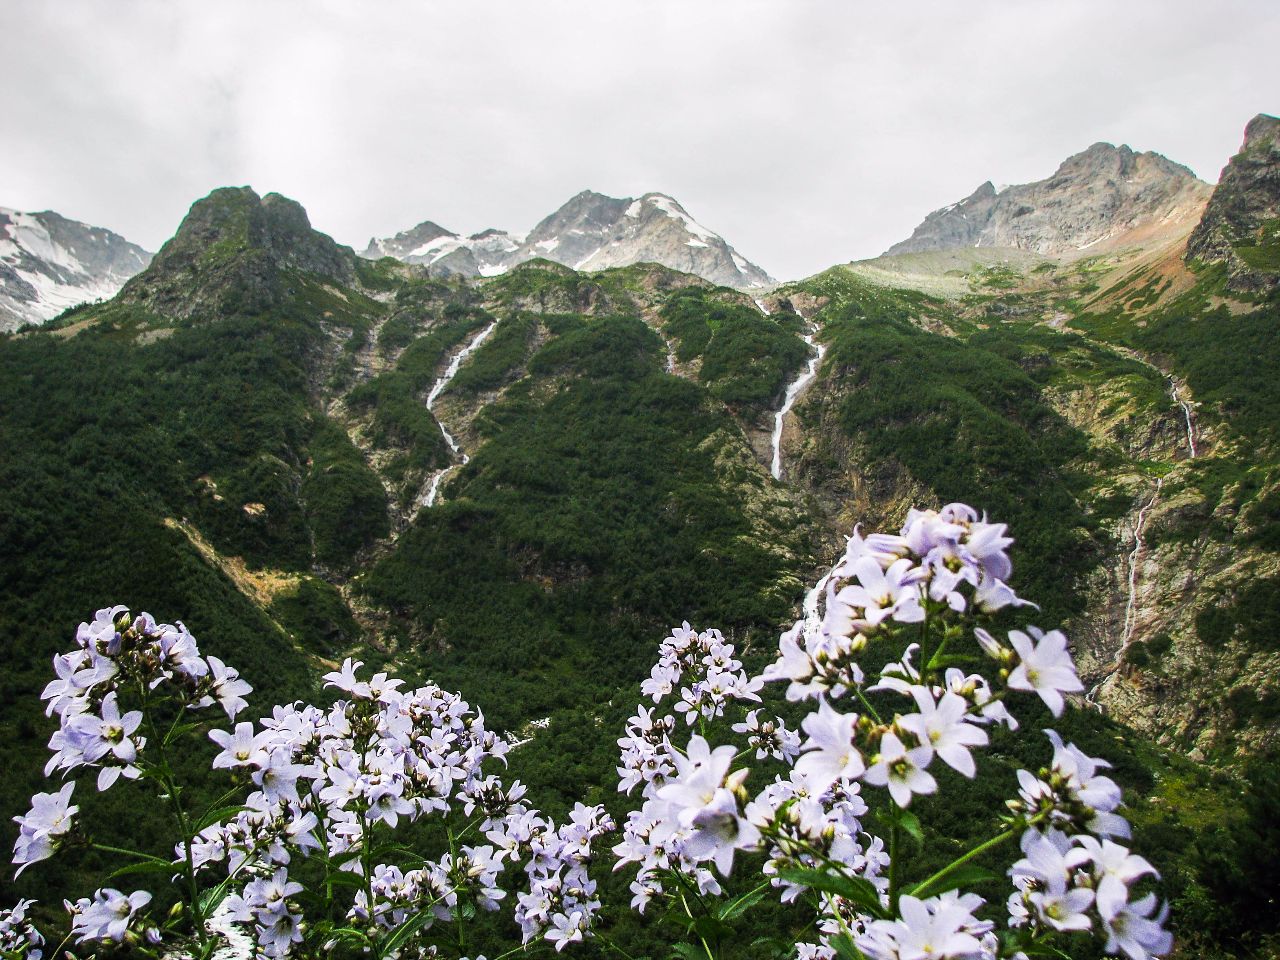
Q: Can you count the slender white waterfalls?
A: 3